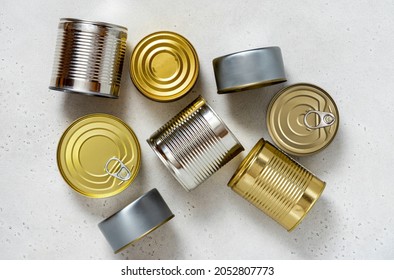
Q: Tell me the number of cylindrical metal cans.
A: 8